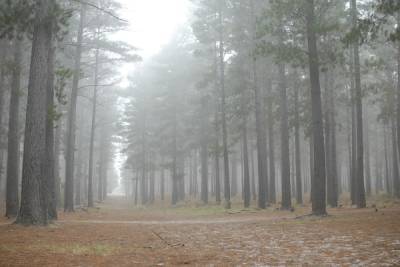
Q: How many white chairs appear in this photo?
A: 0